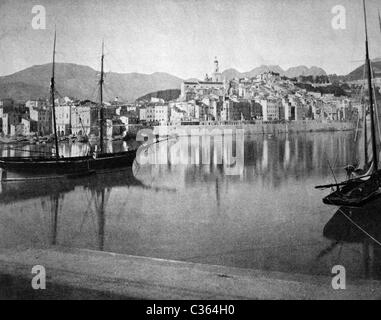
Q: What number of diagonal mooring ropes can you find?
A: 1